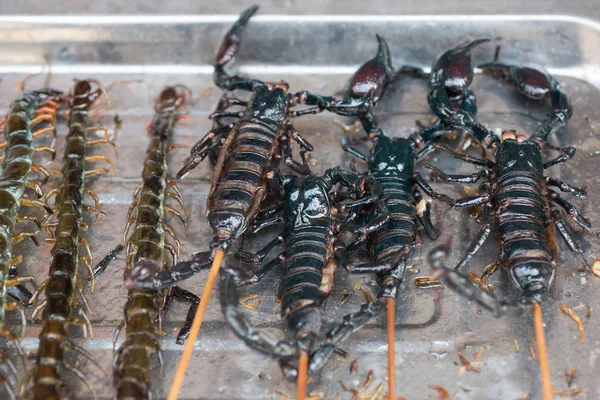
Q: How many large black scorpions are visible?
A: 4